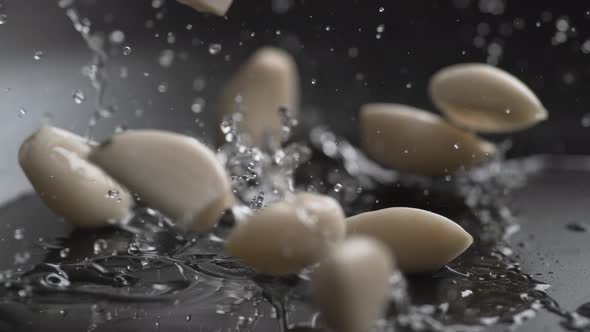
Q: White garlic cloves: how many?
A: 9